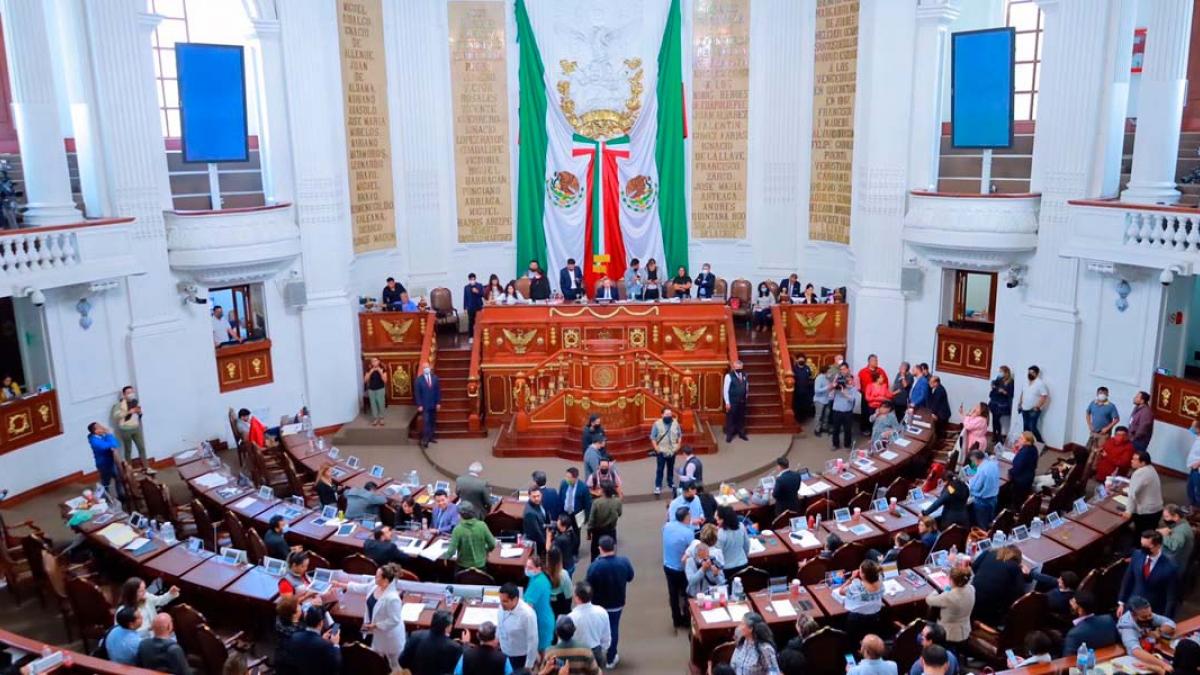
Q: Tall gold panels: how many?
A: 4